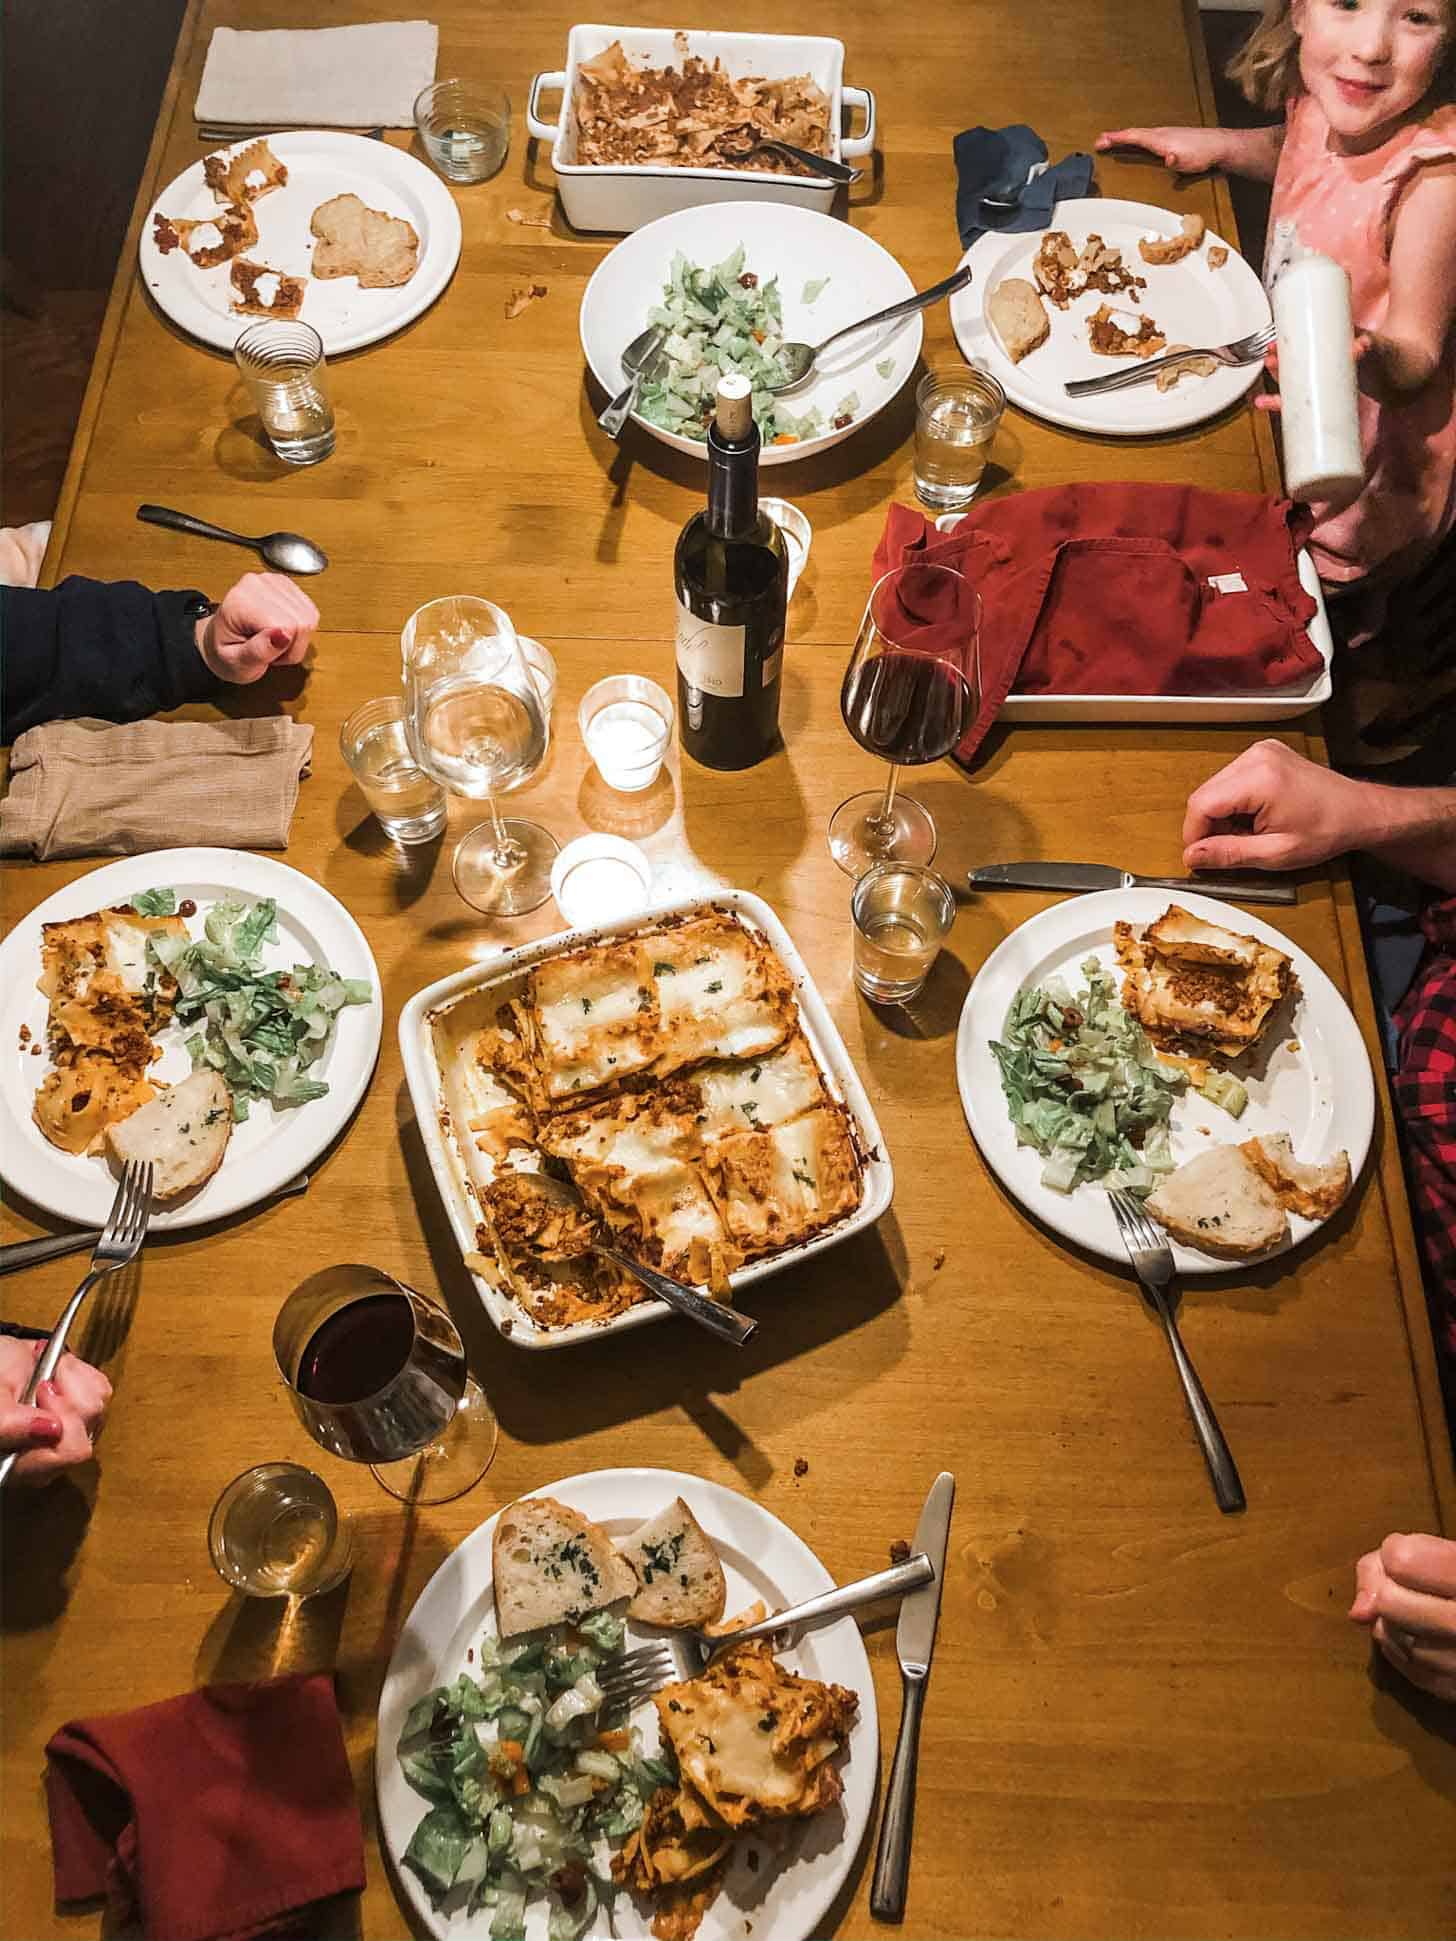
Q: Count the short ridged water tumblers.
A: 6